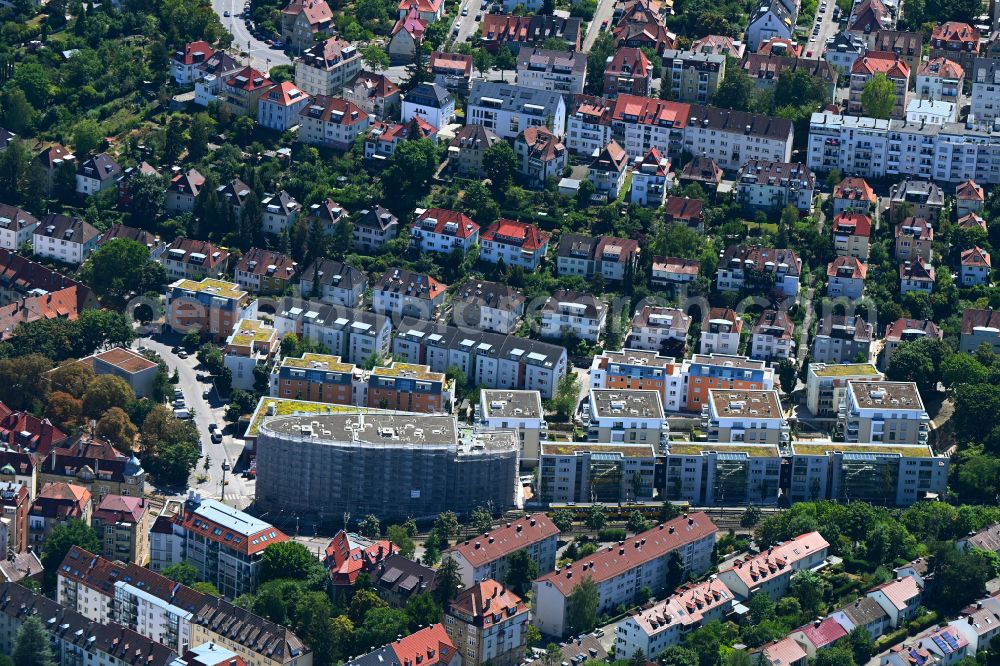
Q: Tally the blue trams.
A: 0